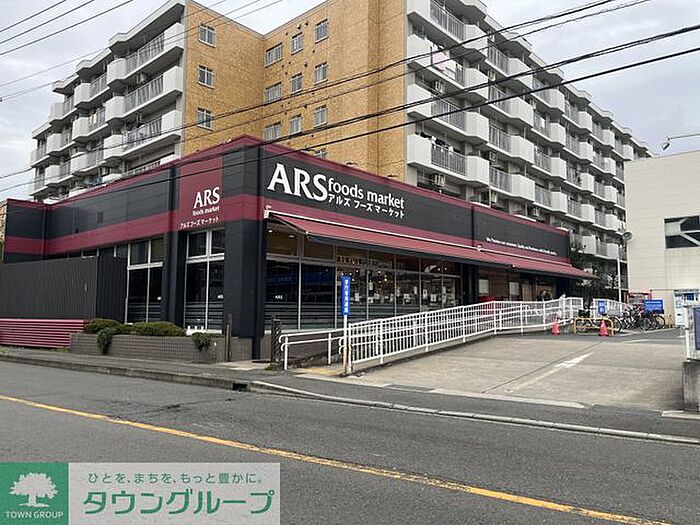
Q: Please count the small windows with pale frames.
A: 12